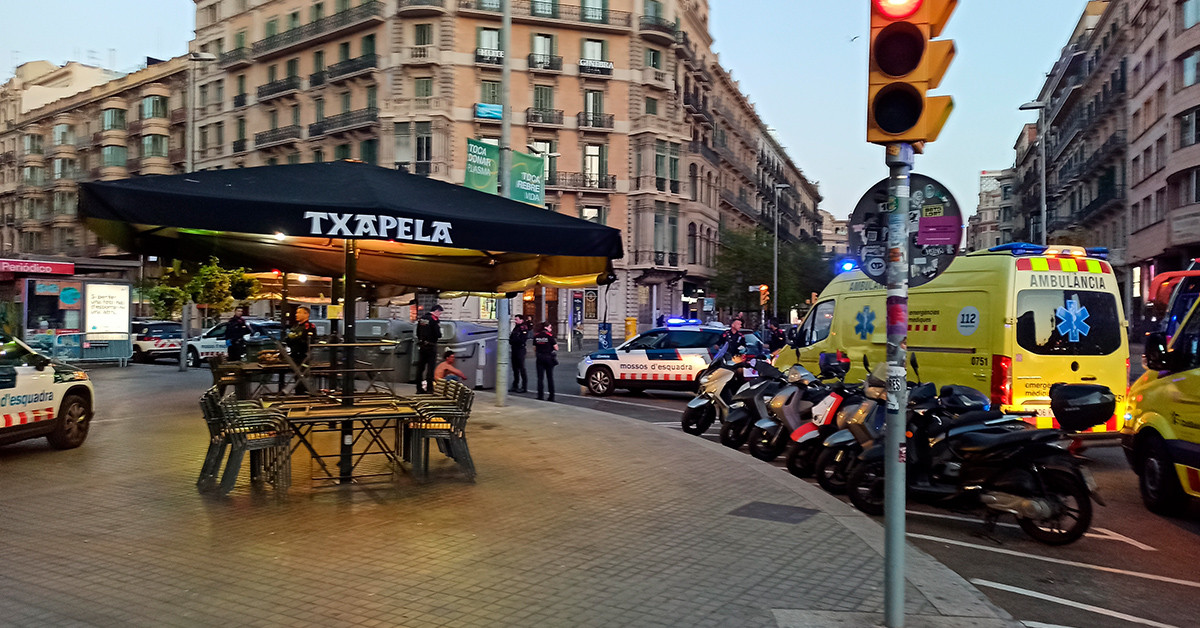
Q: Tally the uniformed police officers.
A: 7